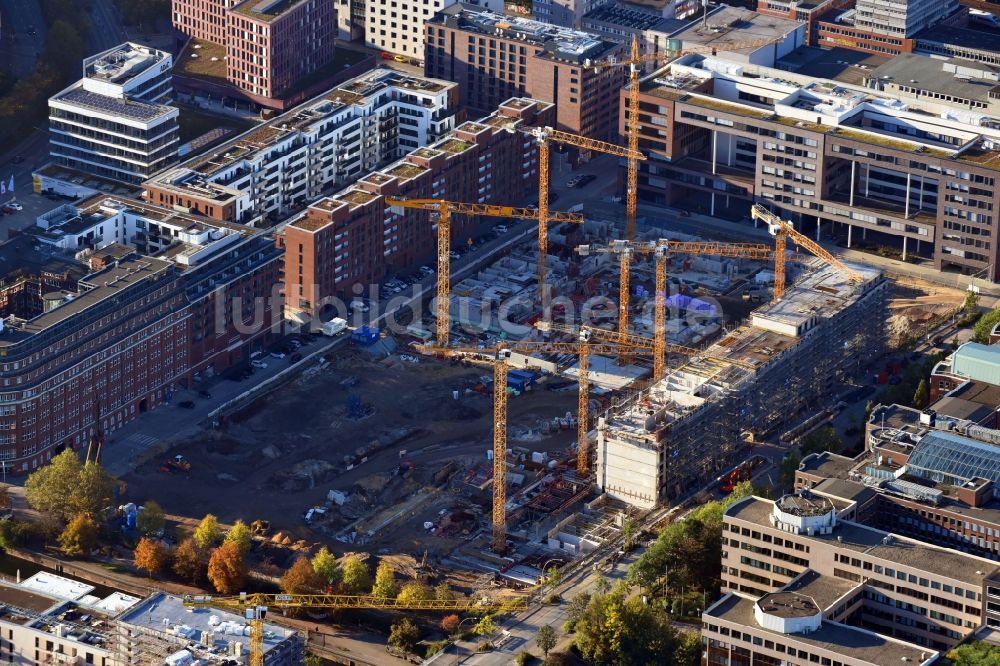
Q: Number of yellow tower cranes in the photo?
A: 9